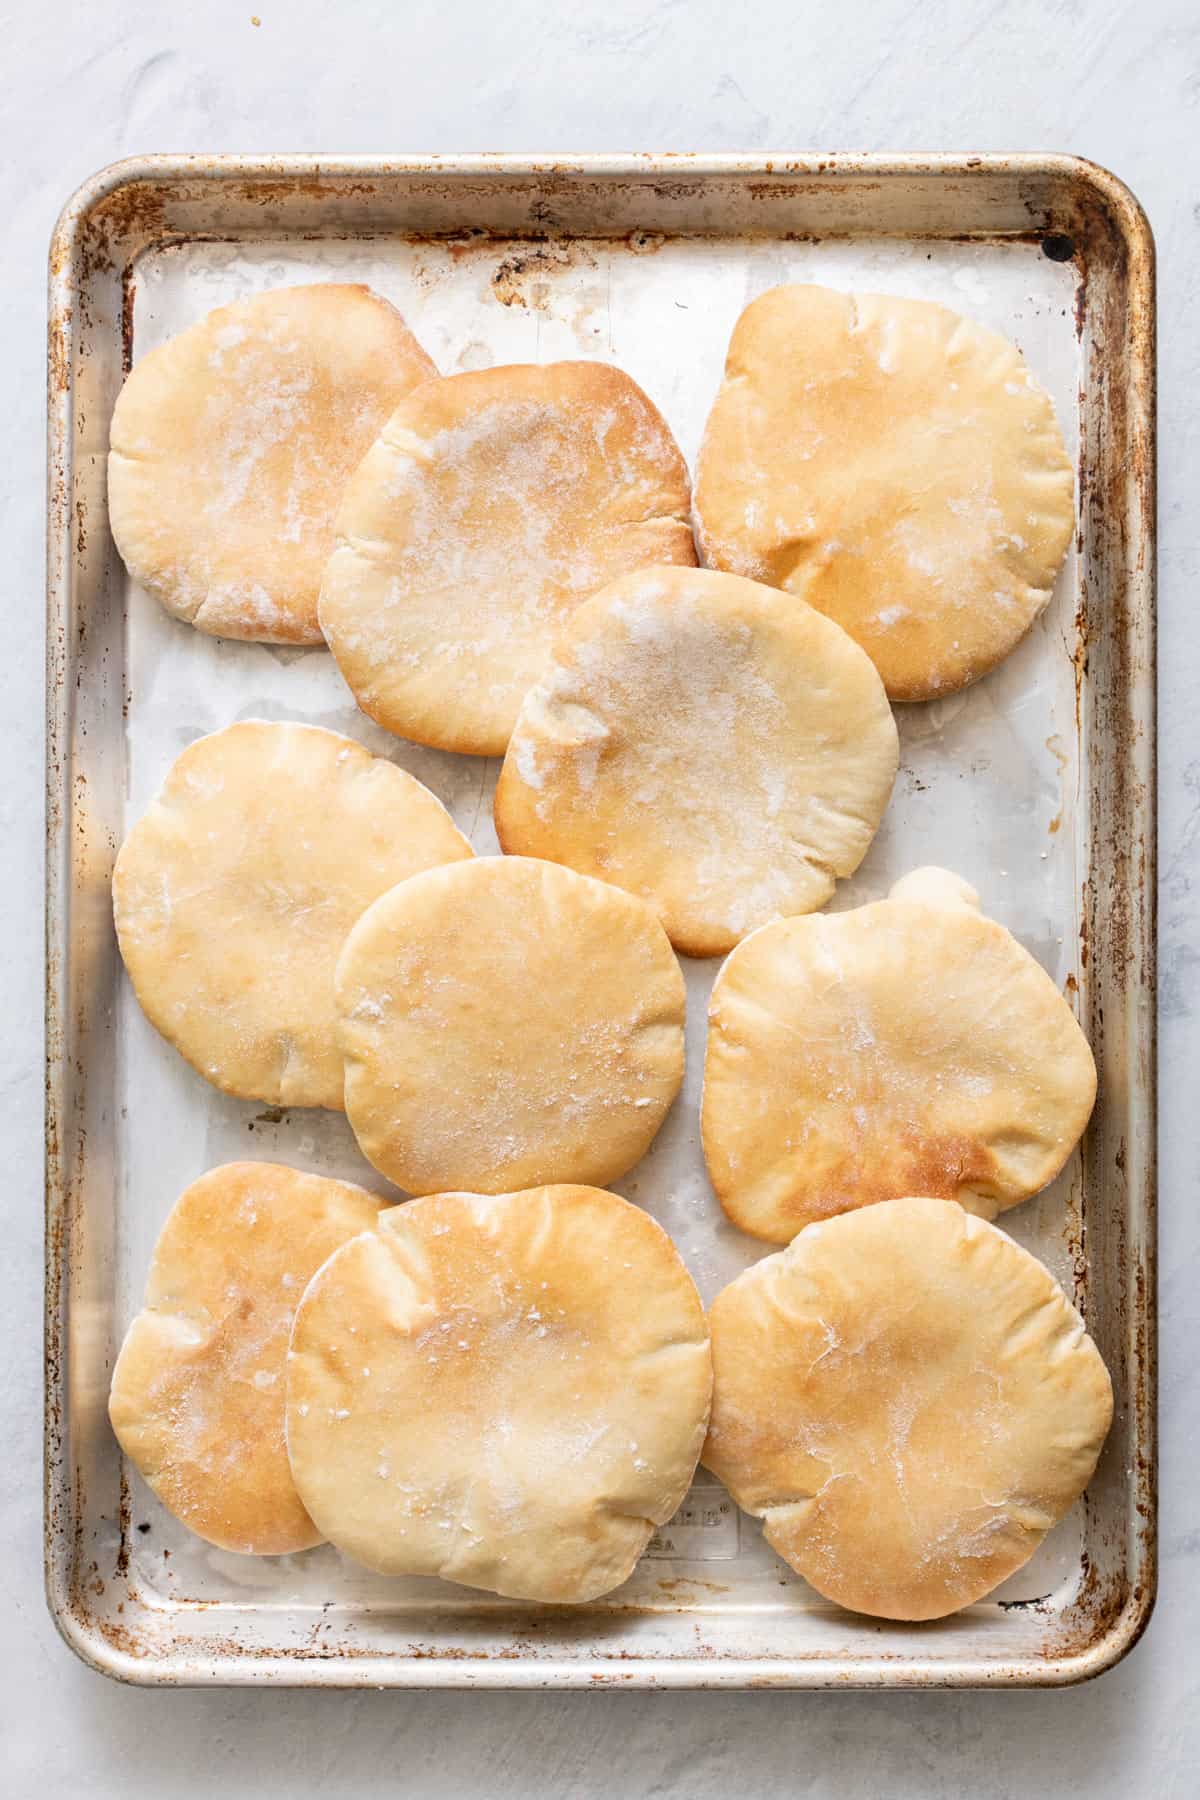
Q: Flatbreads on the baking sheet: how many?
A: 10